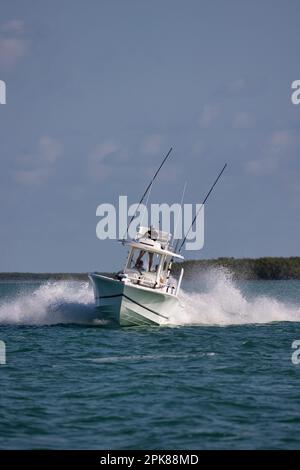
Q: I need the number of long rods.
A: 2